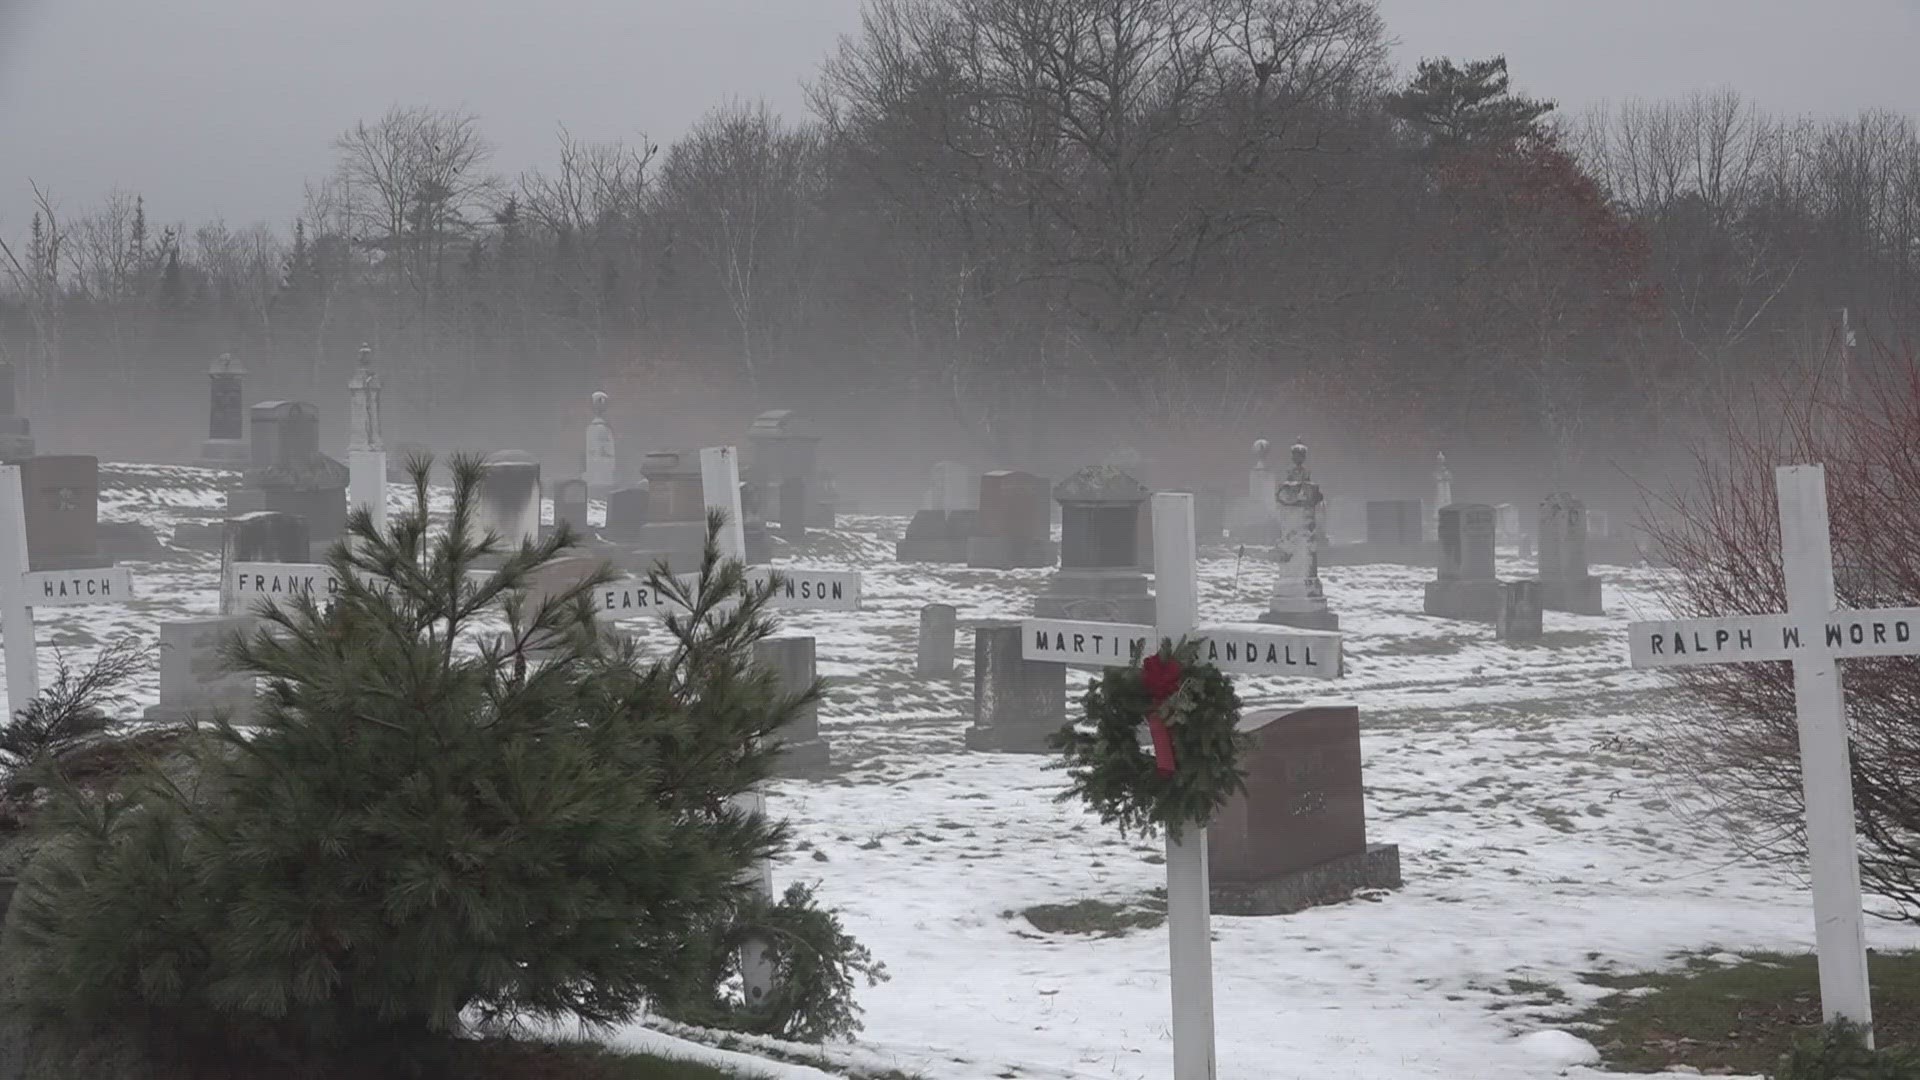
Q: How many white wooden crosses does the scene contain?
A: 5